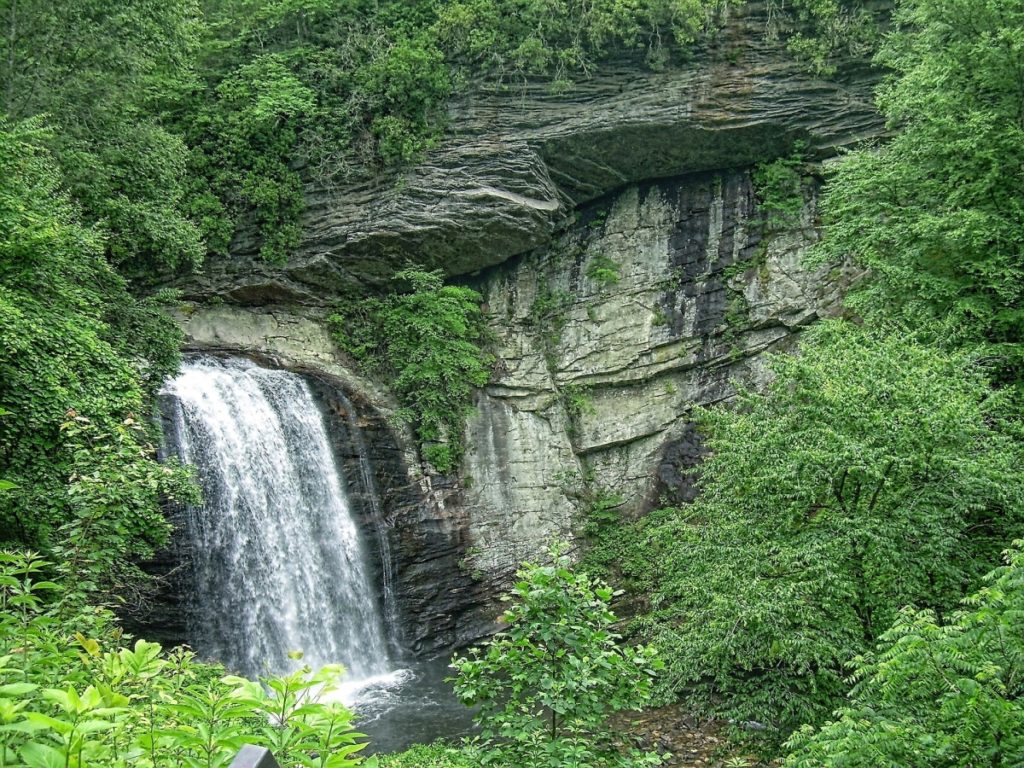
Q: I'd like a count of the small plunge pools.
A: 1